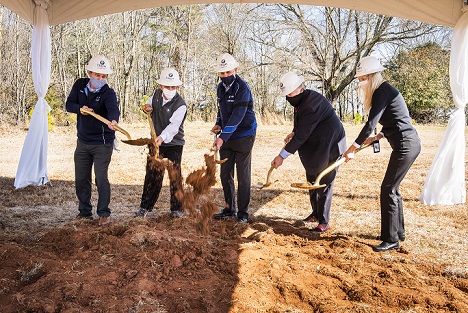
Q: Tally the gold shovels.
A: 5